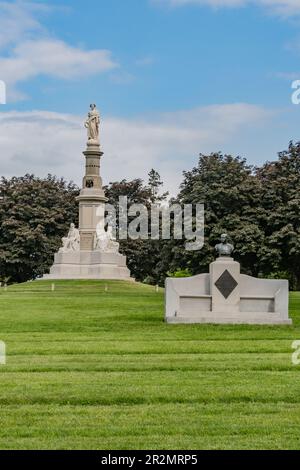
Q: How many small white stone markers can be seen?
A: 4